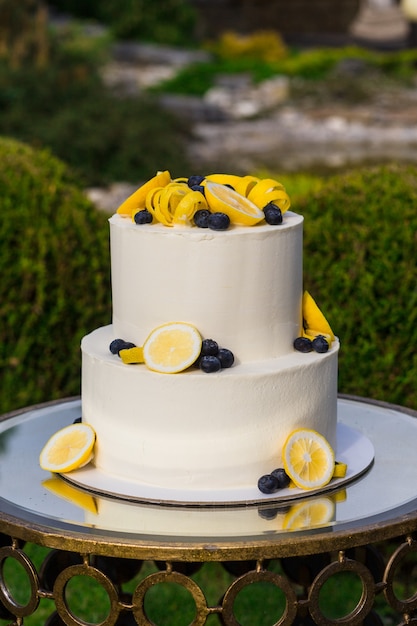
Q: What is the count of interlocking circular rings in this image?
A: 6